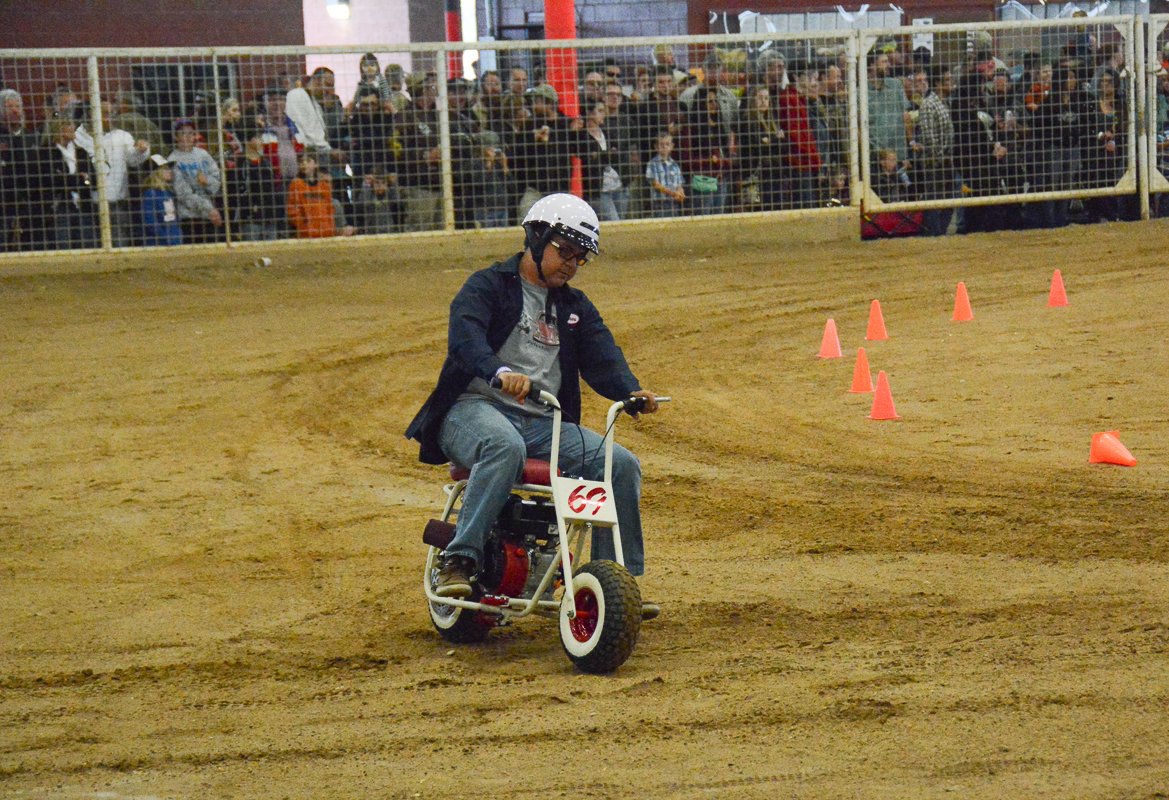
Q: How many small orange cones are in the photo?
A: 7